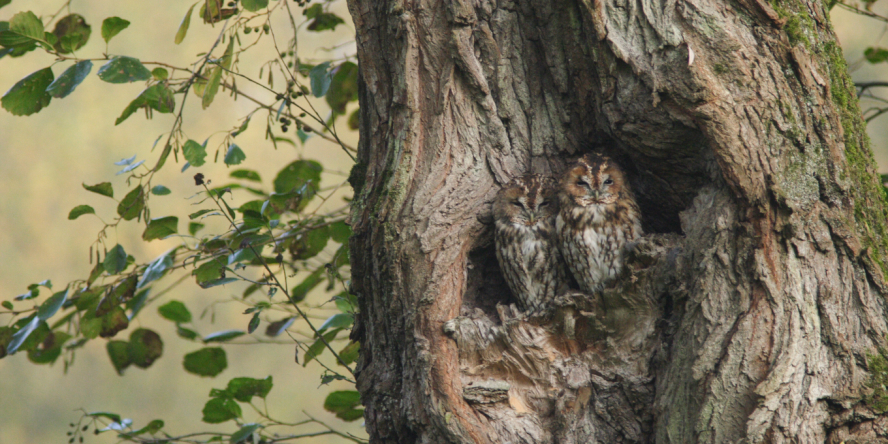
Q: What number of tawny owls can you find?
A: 2